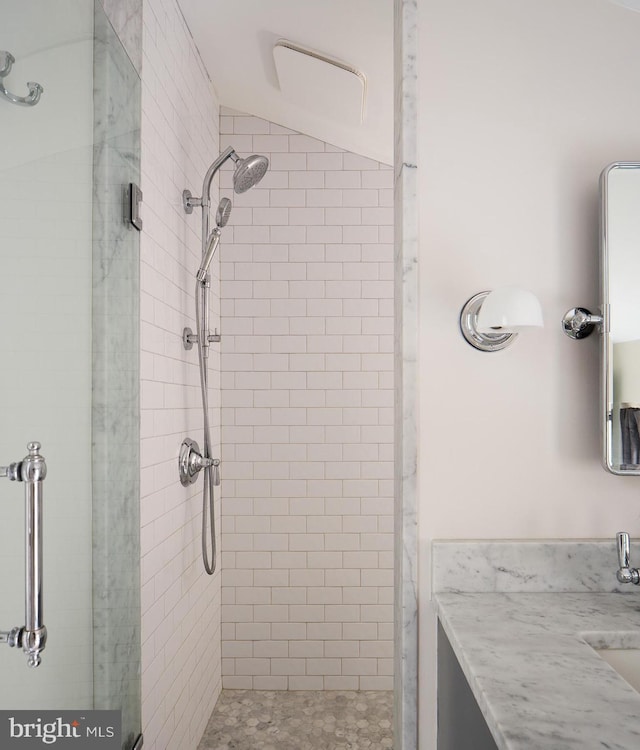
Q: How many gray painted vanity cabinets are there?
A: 1